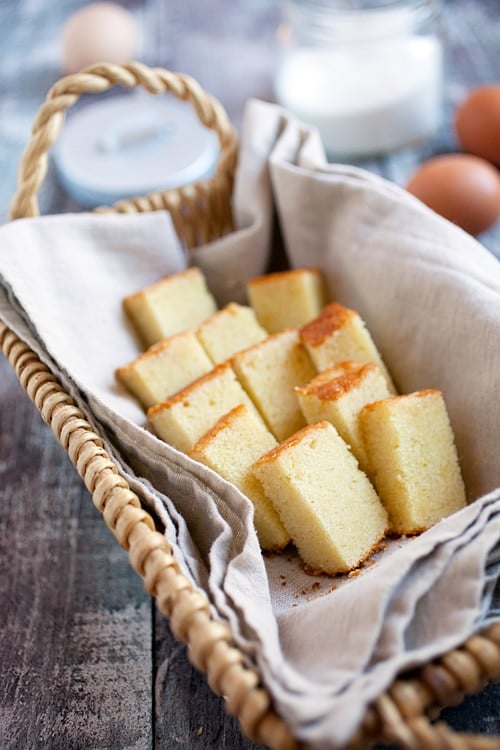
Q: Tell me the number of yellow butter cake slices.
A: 11